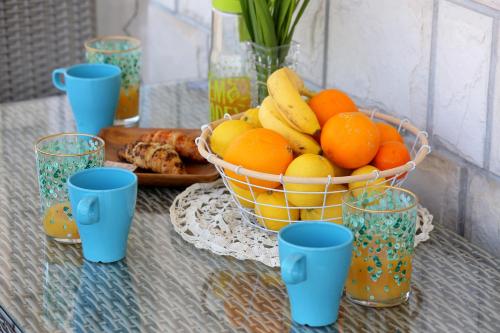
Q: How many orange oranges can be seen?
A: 5